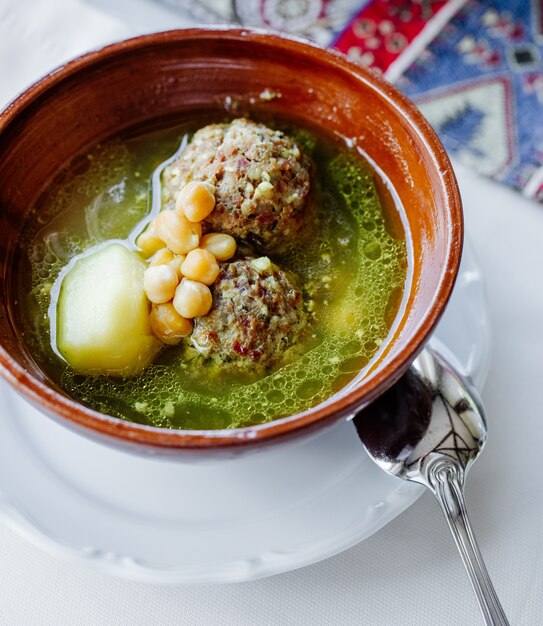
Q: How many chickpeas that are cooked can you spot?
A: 9